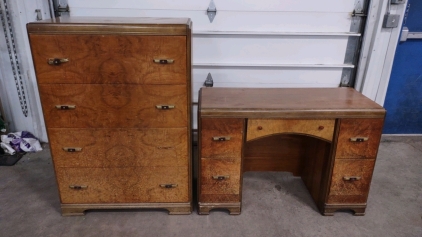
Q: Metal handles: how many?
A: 11